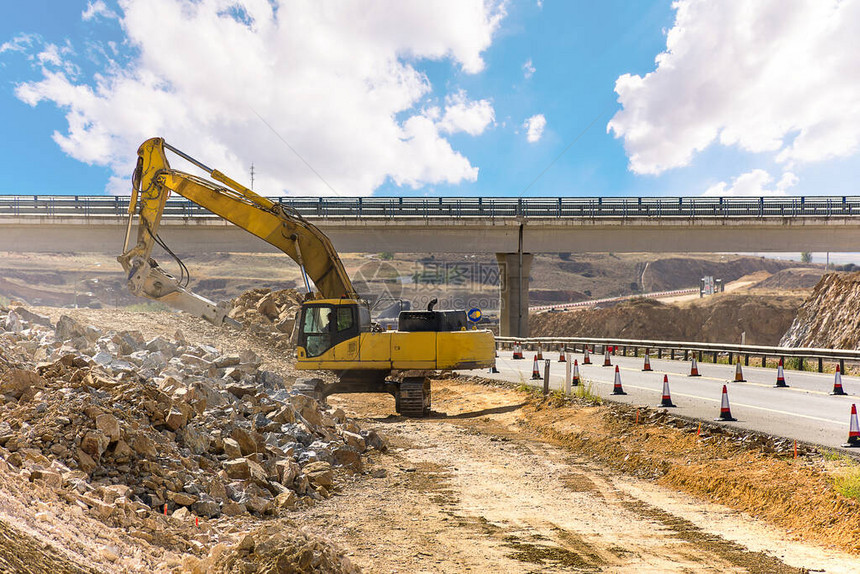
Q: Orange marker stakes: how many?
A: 5